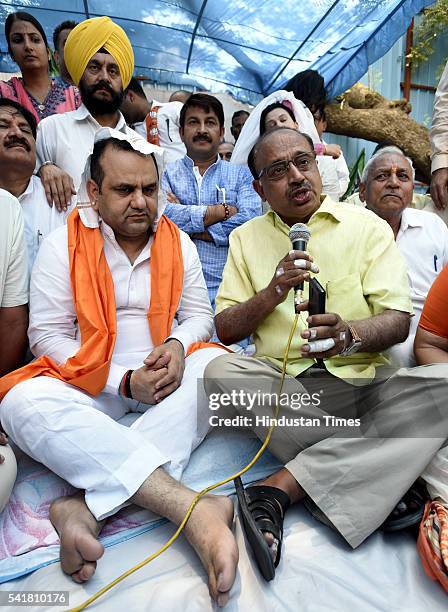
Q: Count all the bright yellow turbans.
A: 1